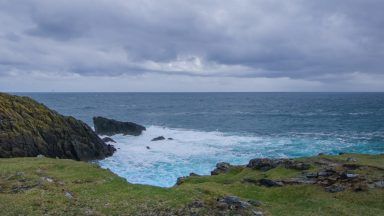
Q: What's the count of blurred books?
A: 0